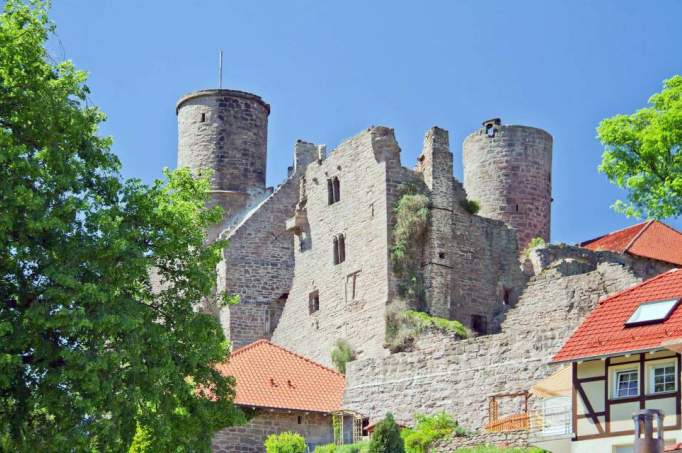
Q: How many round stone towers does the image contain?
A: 2